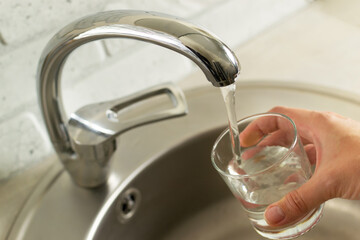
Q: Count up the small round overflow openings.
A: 1